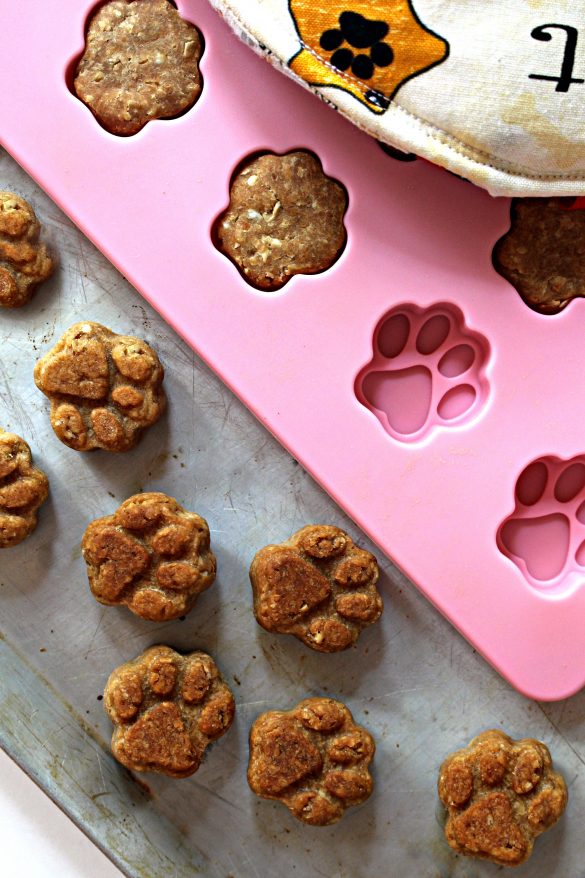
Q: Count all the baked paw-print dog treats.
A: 8